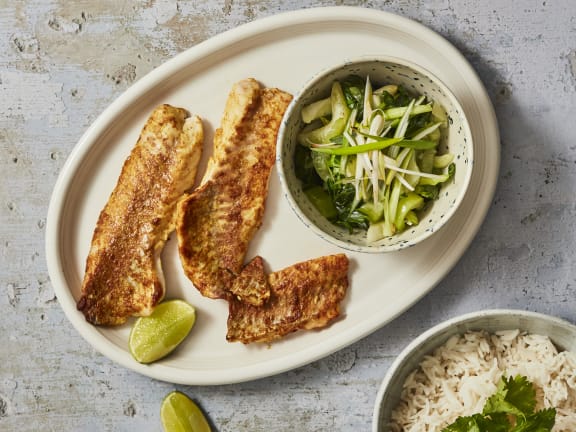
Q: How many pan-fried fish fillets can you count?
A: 3